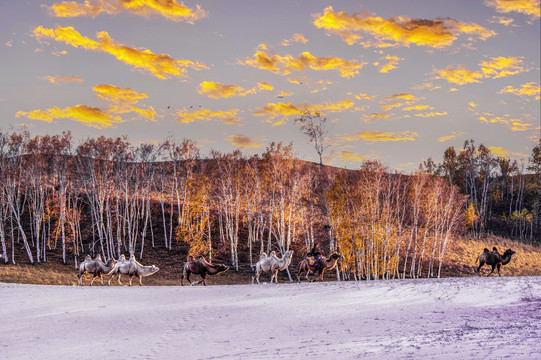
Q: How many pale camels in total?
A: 3